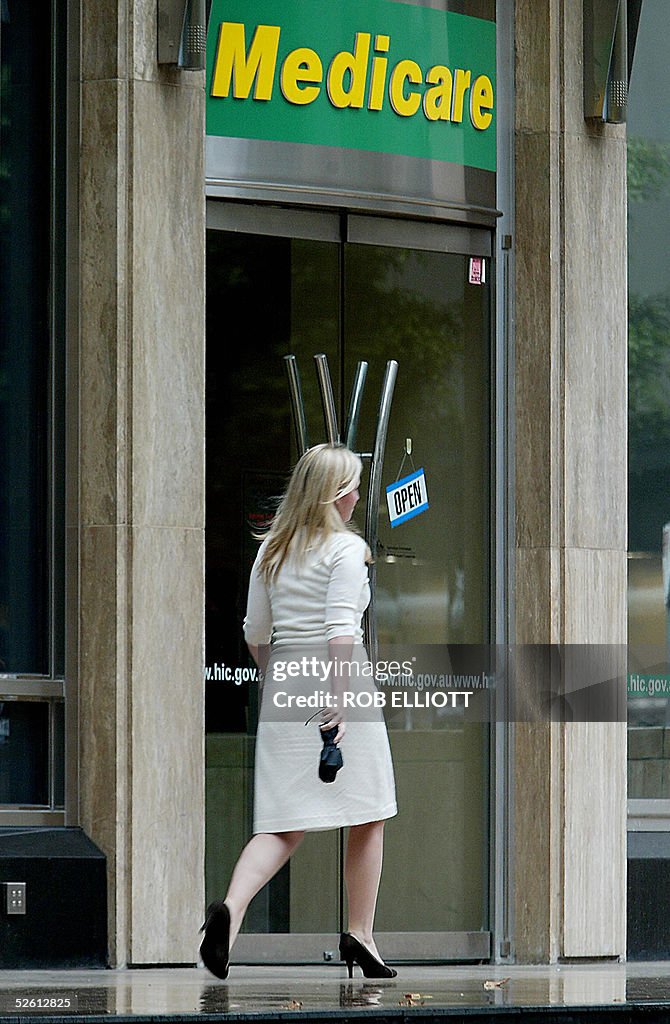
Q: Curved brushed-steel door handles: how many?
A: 4